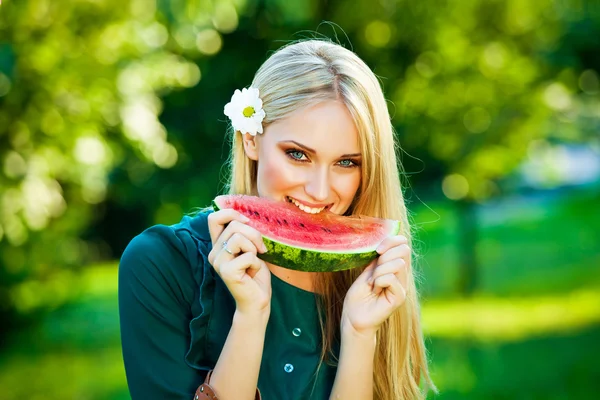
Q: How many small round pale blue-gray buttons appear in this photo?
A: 2